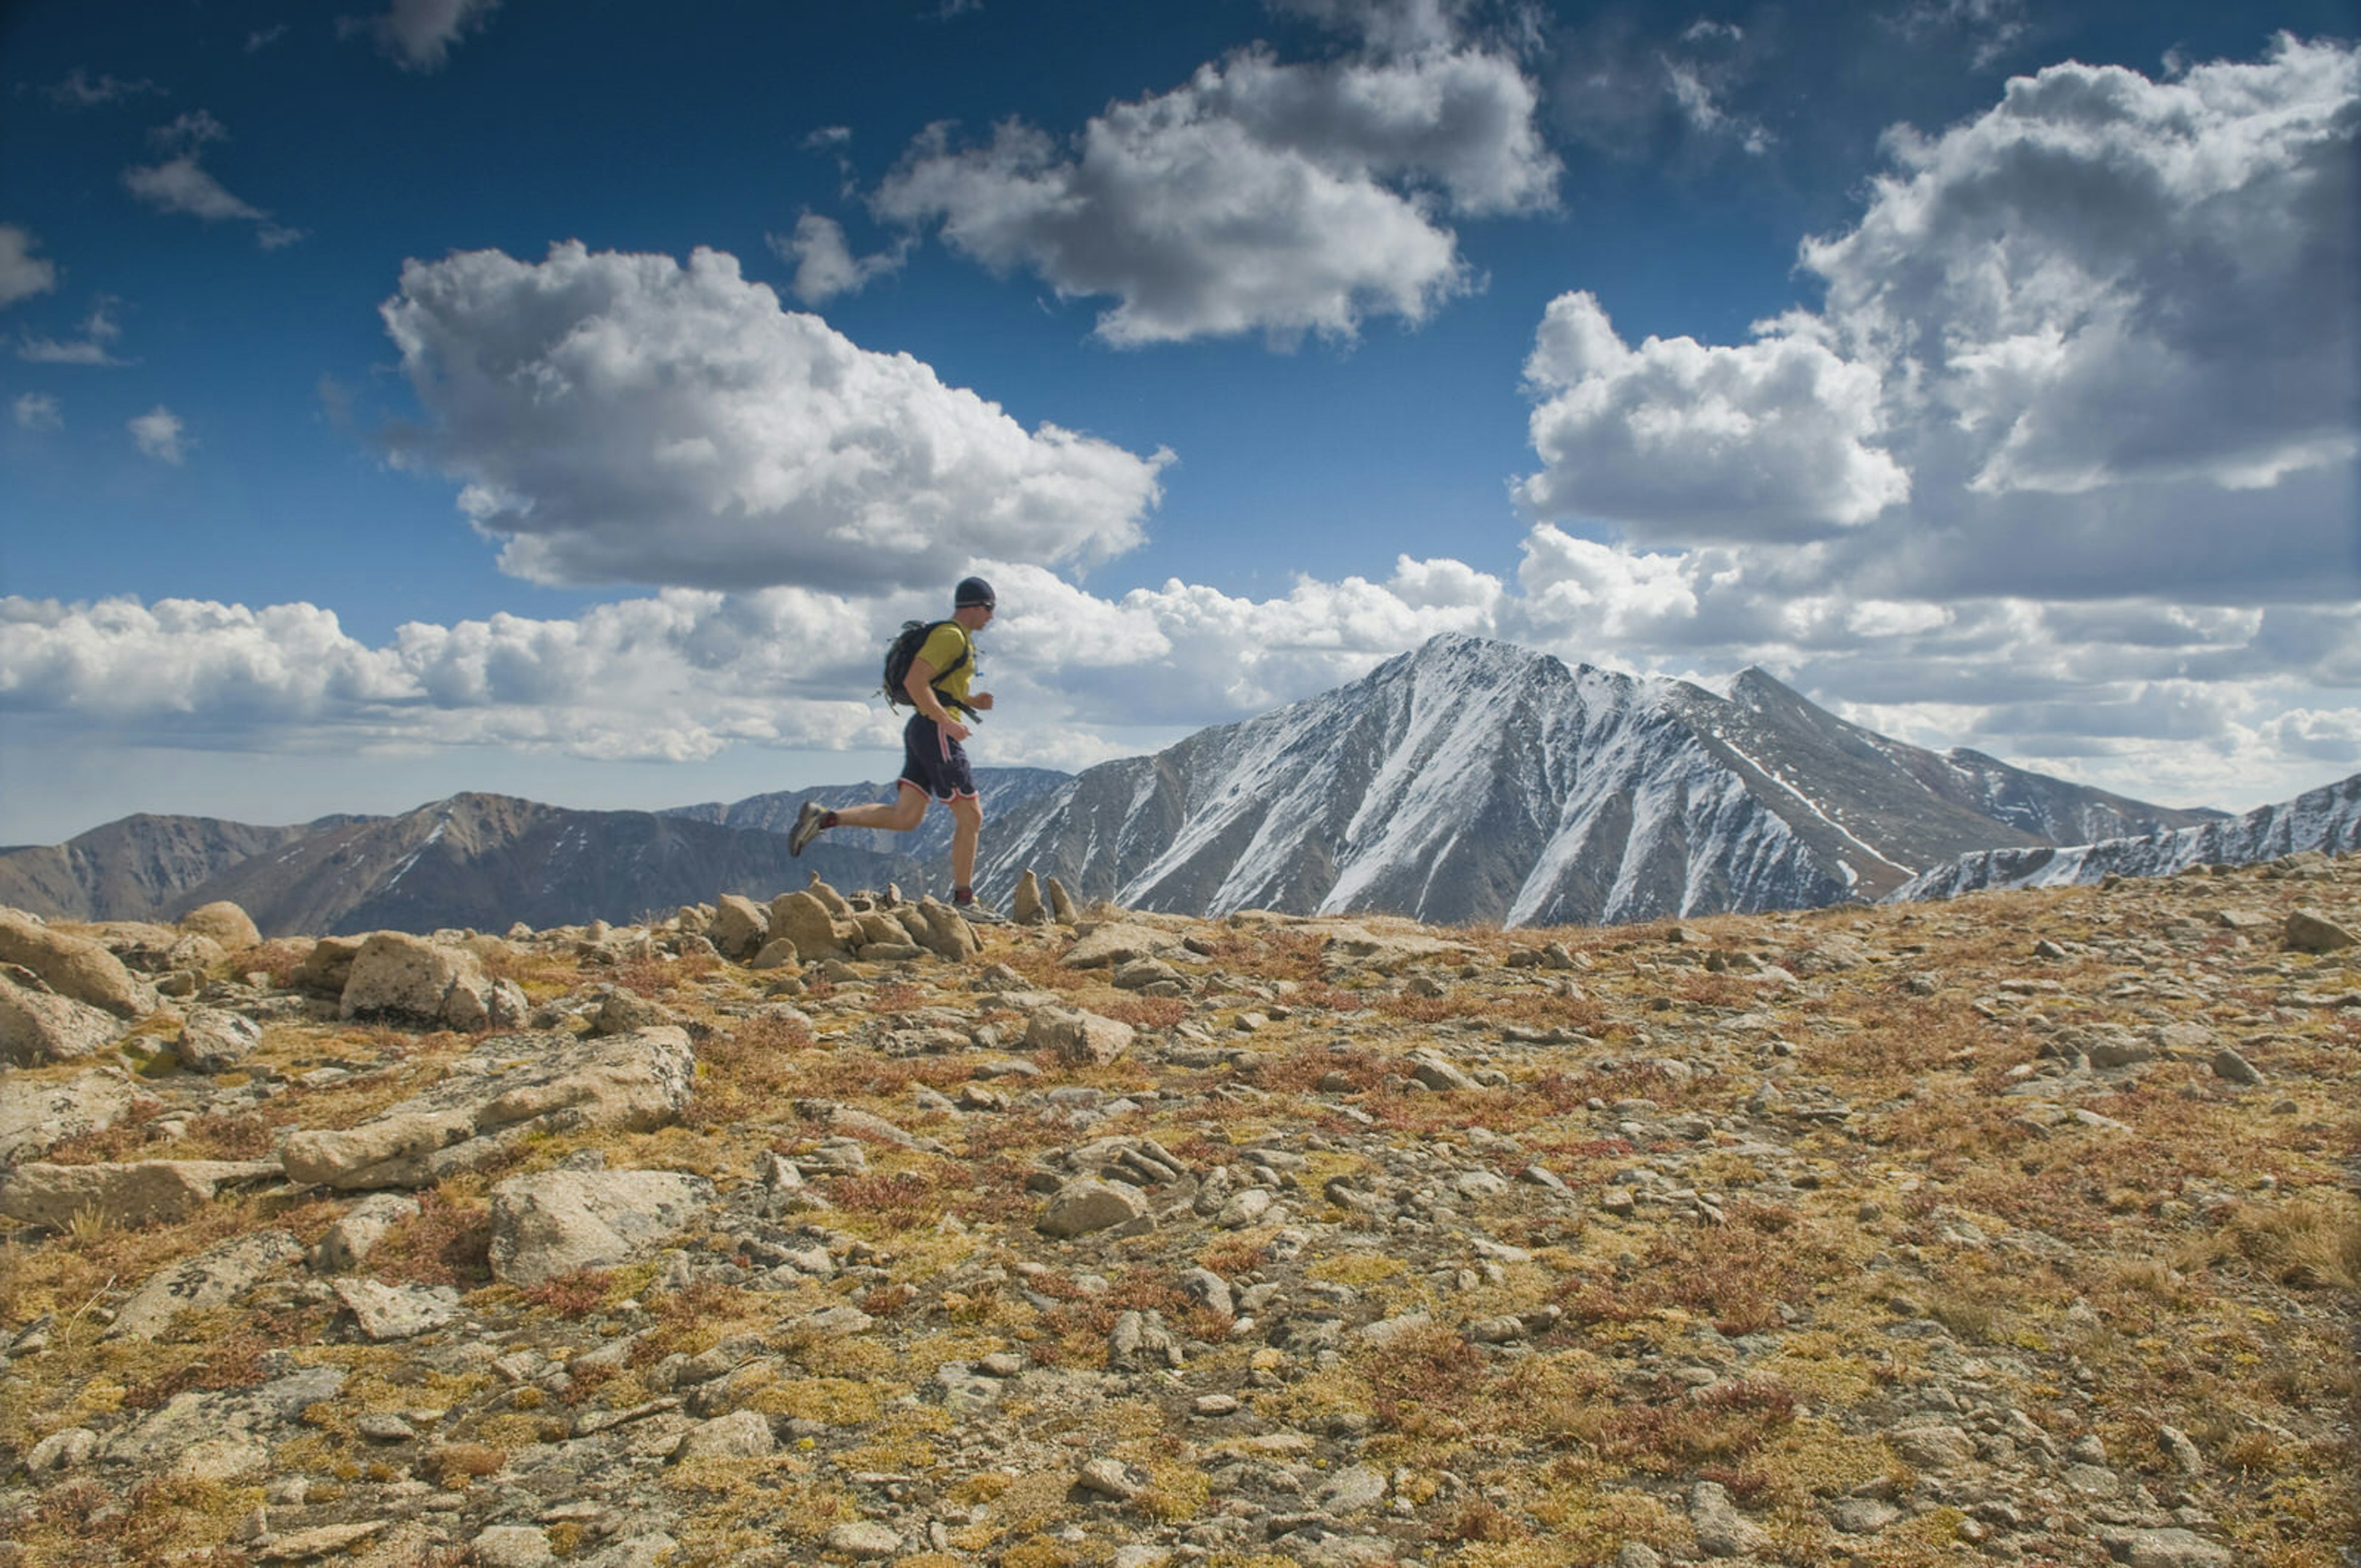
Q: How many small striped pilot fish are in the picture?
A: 0